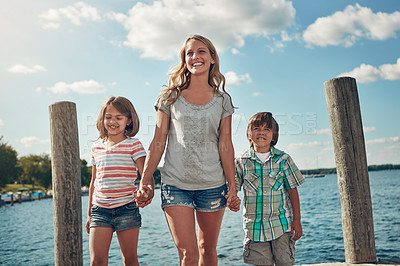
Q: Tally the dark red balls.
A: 0